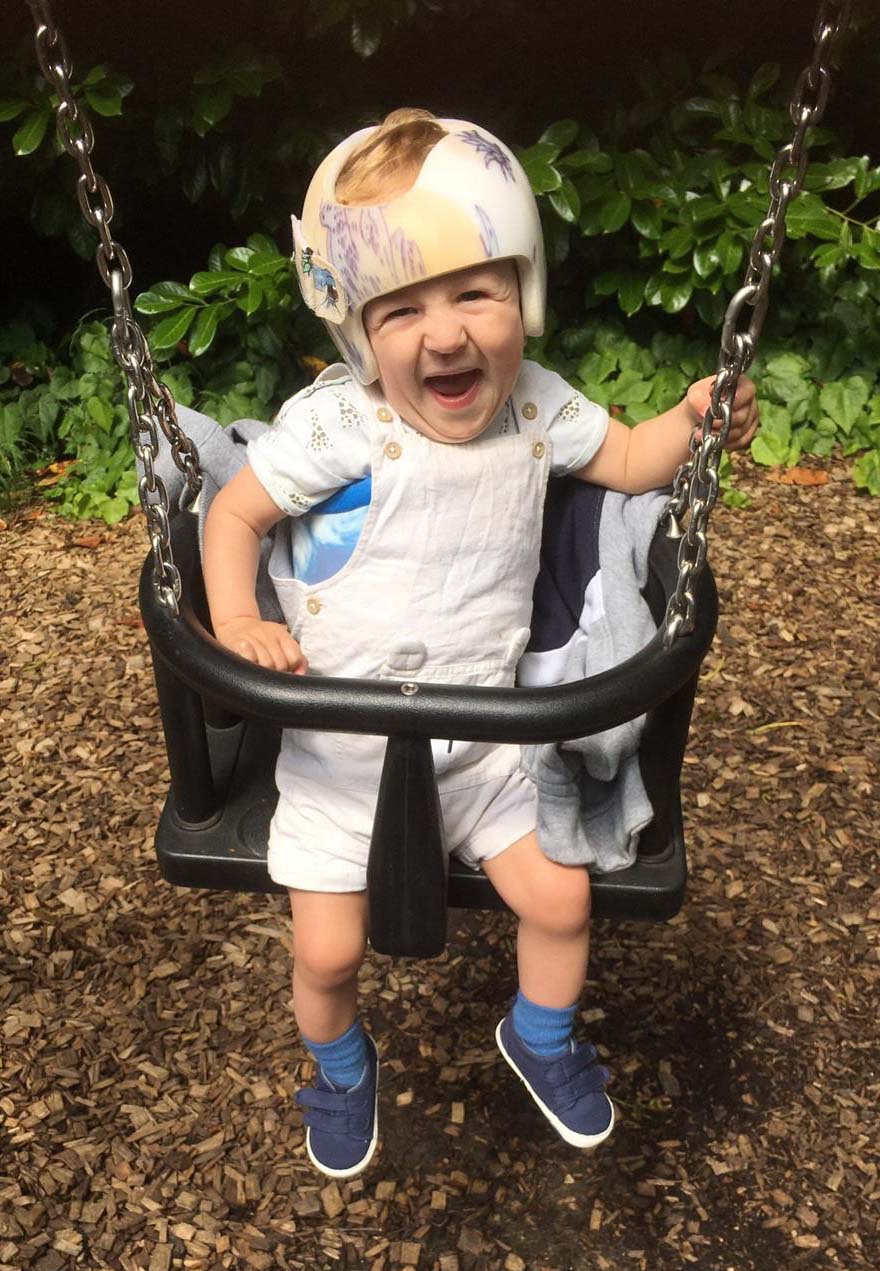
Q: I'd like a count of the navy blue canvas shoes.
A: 2